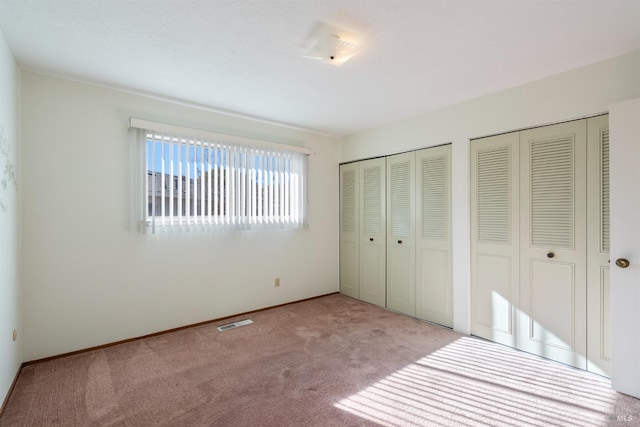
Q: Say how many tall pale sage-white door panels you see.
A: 7